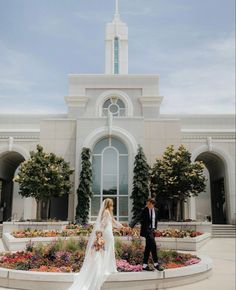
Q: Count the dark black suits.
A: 1